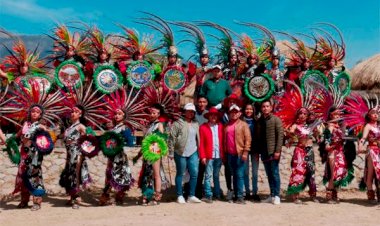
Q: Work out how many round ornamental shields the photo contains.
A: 13